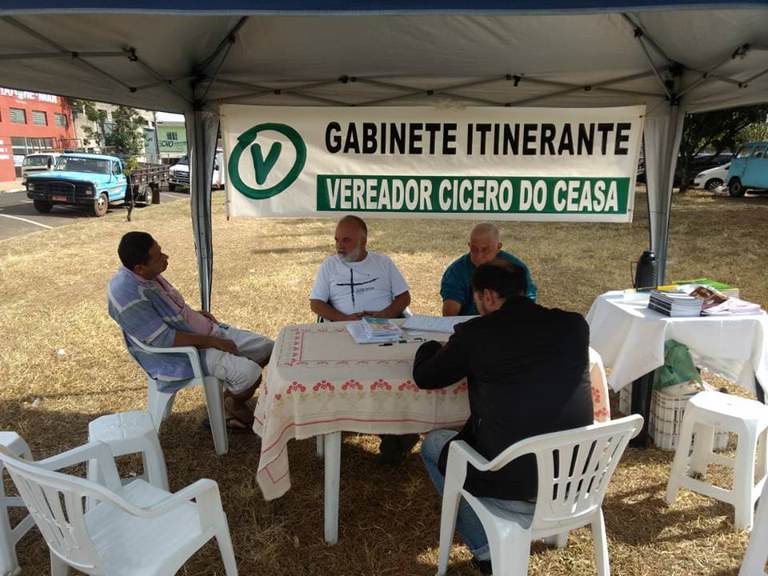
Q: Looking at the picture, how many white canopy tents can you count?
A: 1